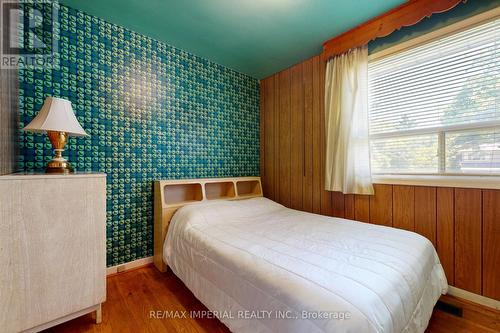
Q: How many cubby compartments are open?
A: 3